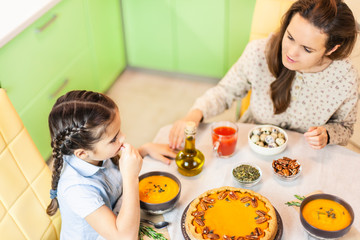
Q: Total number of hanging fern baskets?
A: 0